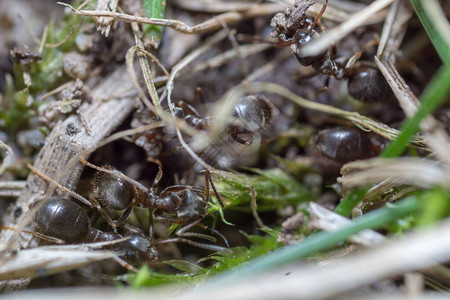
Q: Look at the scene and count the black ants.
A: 5